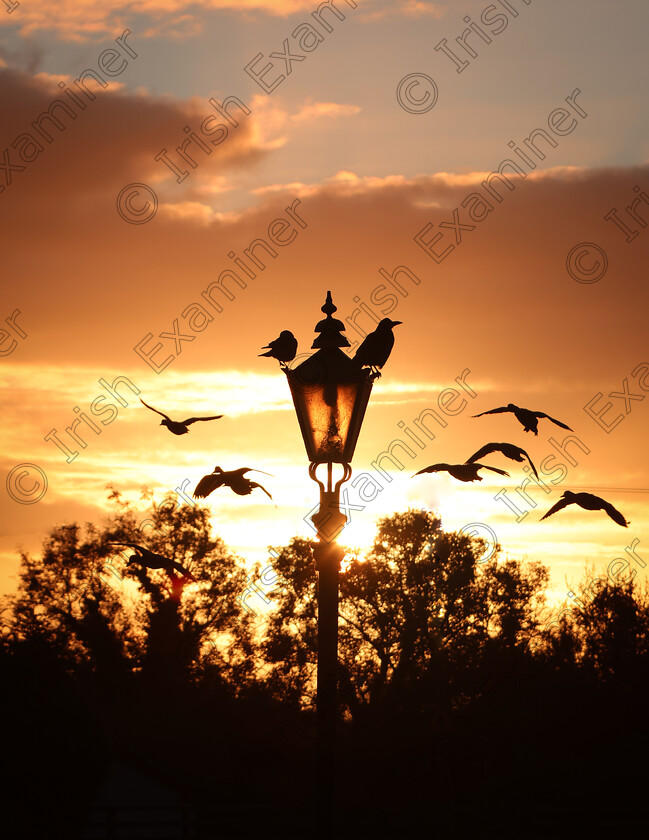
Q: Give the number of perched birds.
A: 2